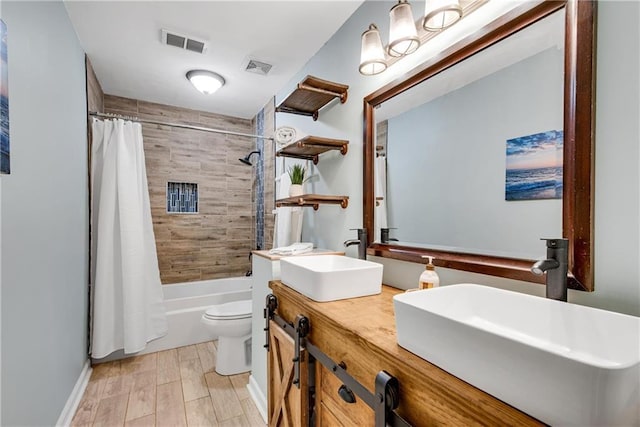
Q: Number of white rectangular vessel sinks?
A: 2